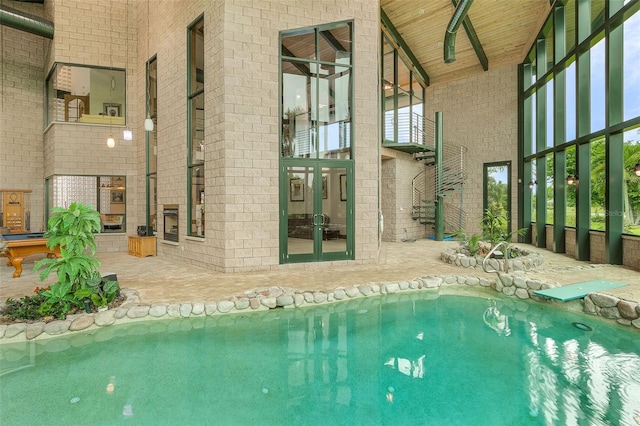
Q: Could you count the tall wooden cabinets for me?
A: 1